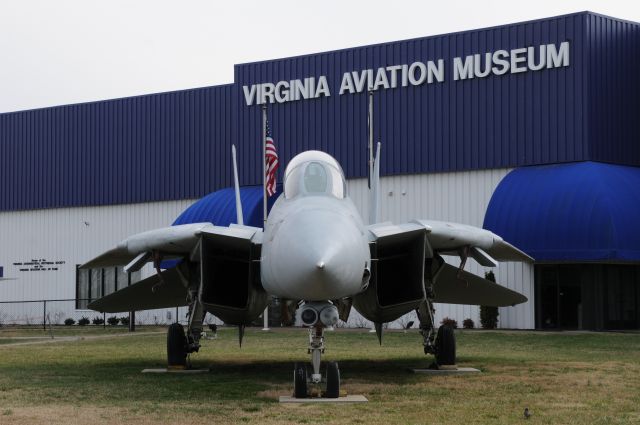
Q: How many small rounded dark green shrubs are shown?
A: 5